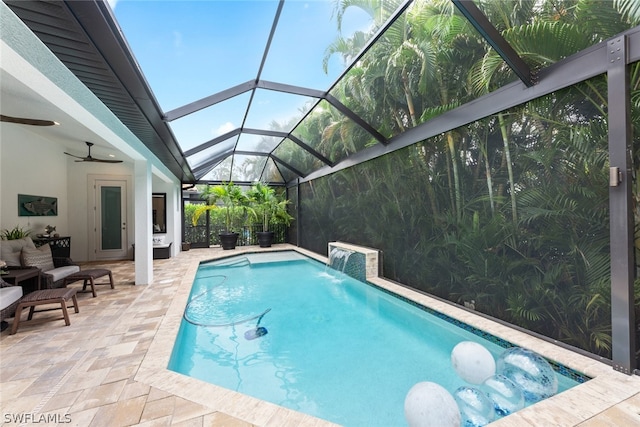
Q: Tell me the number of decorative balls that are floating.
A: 5